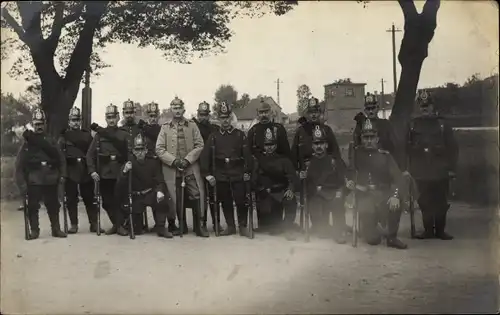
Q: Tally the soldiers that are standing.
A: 12